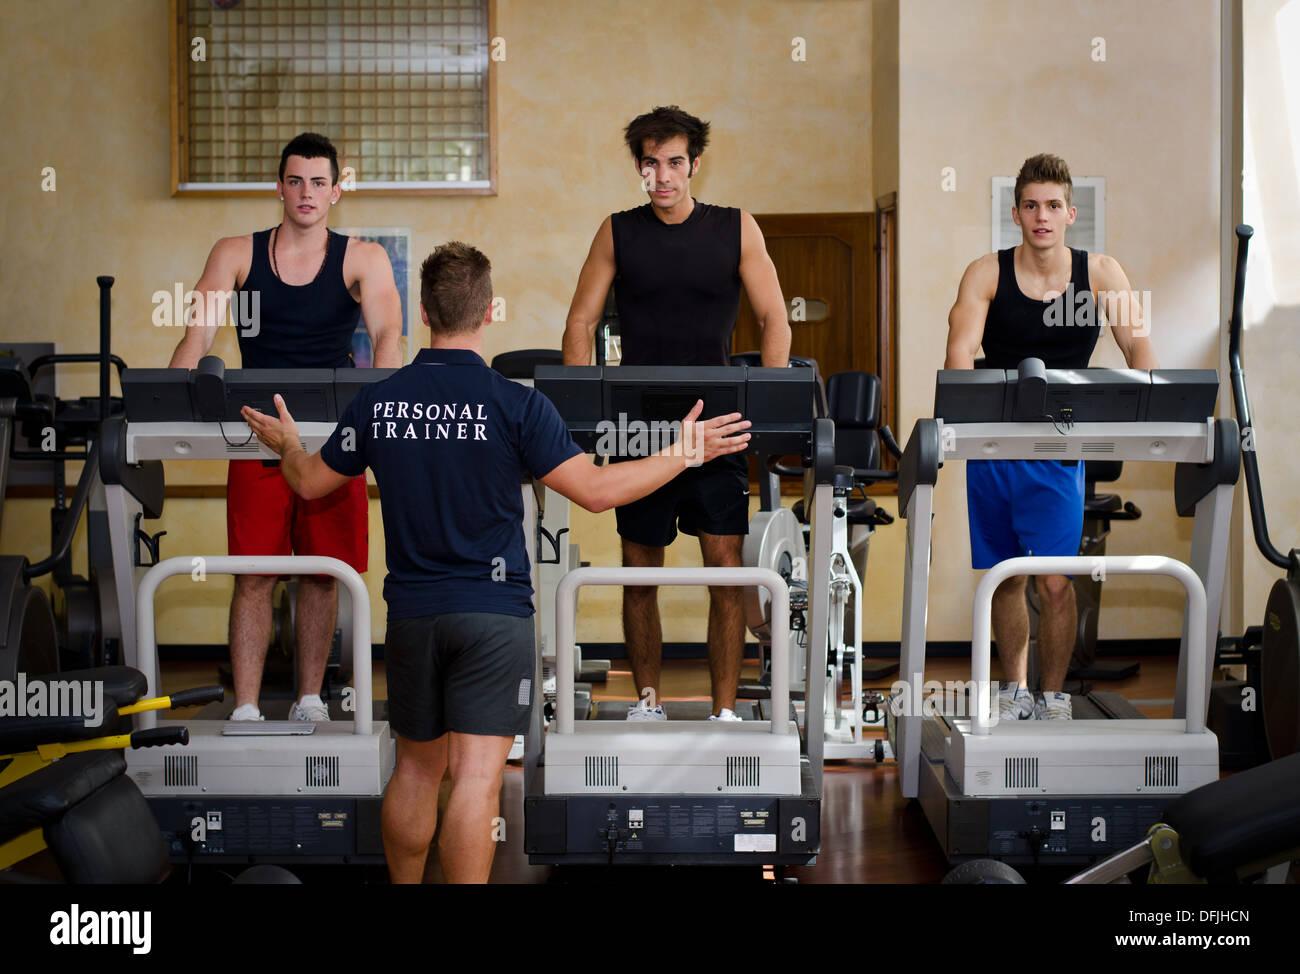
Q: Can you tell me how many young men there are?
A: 4